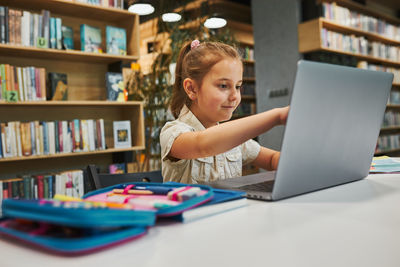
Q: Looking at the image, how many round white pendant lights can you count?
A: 3